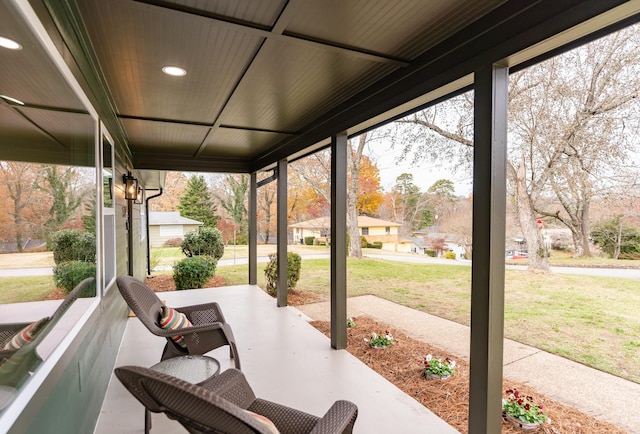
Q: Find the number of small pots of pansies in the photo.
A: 4